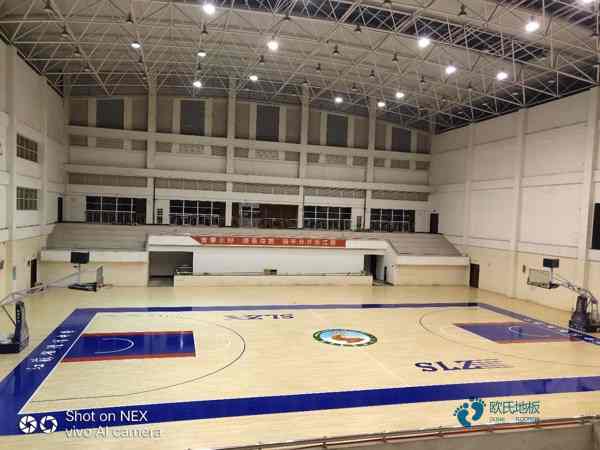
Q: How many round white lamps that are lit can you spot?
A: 14